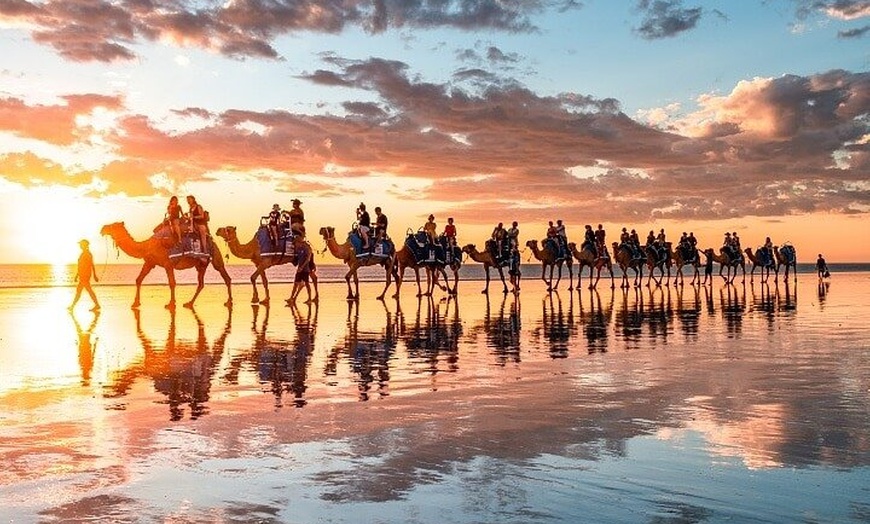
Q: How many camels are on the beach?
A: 14